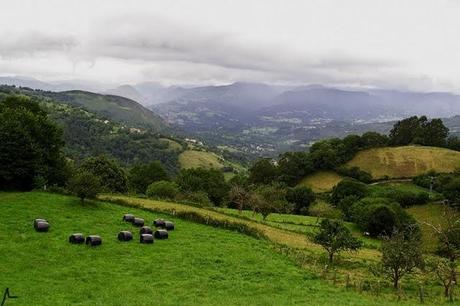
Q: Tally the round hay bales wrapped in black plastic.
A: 12